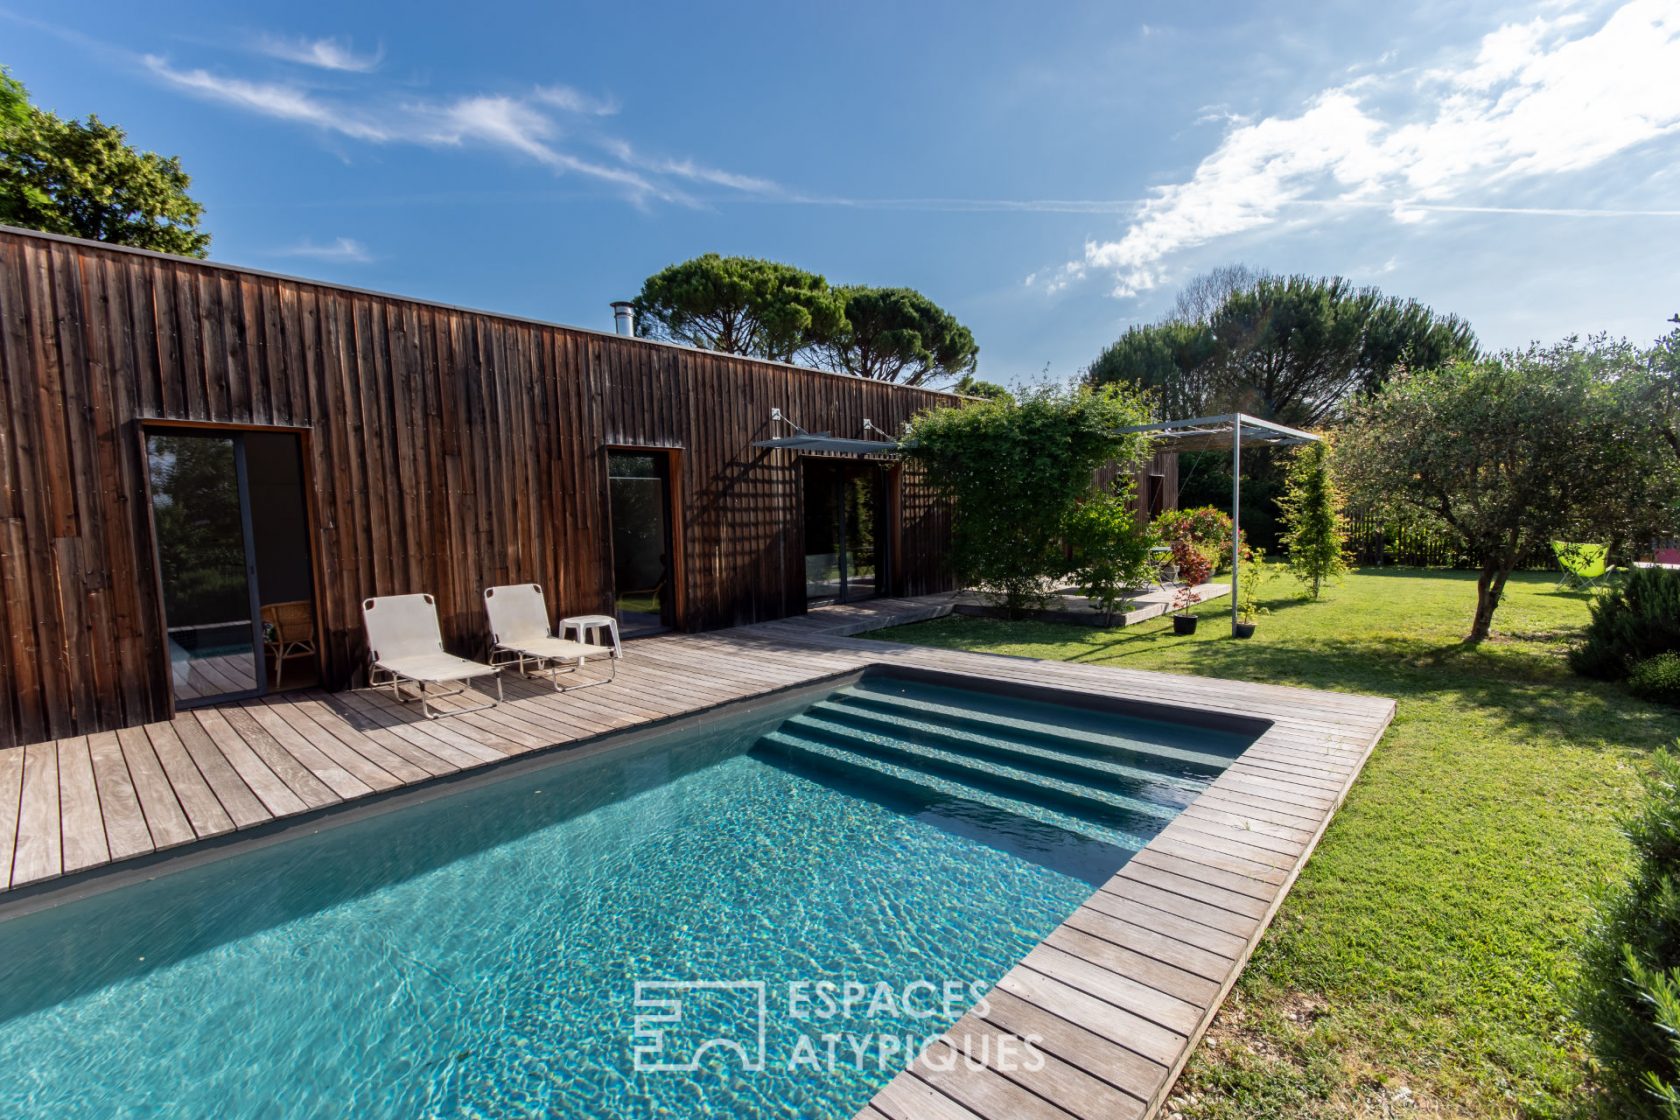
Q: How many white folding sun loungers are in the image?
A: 2